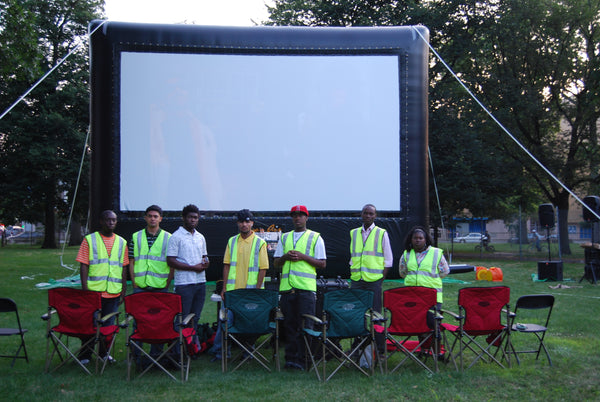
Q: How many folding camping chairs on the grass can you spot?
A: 6